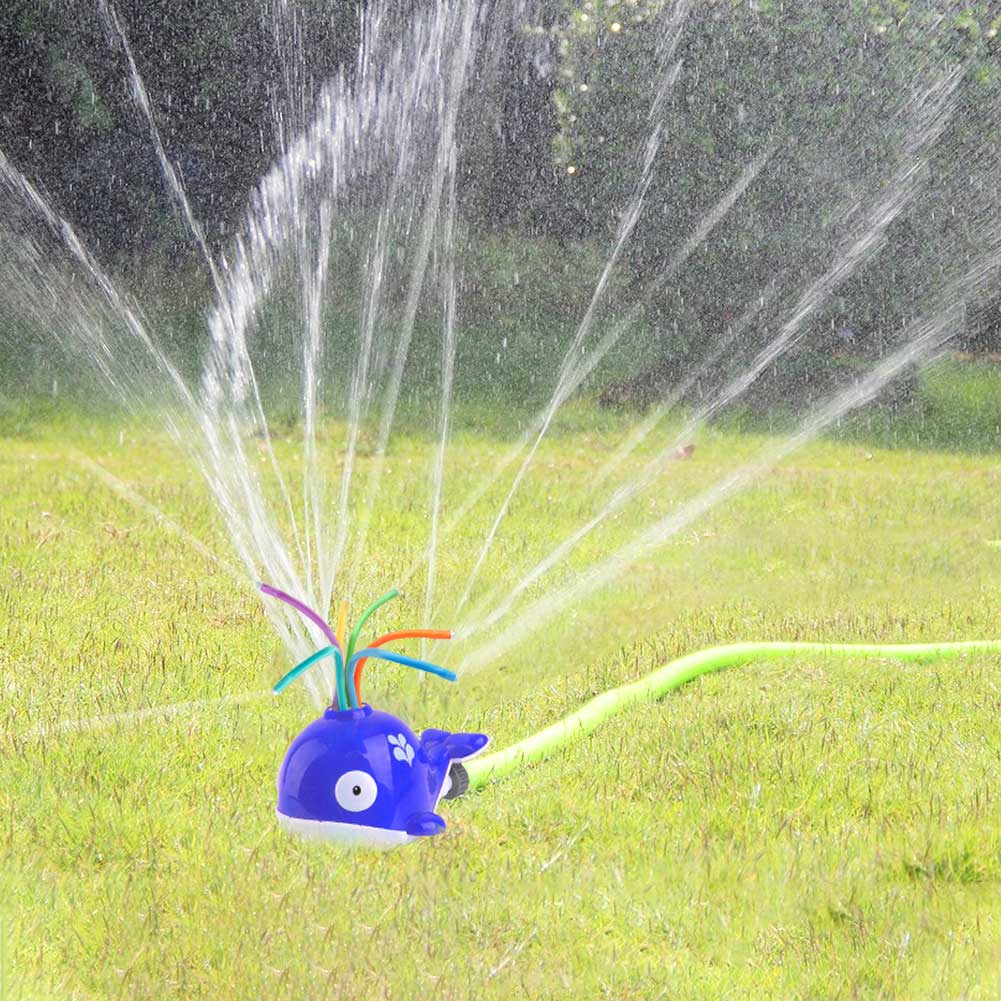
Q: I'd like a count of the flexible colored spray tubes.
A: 6